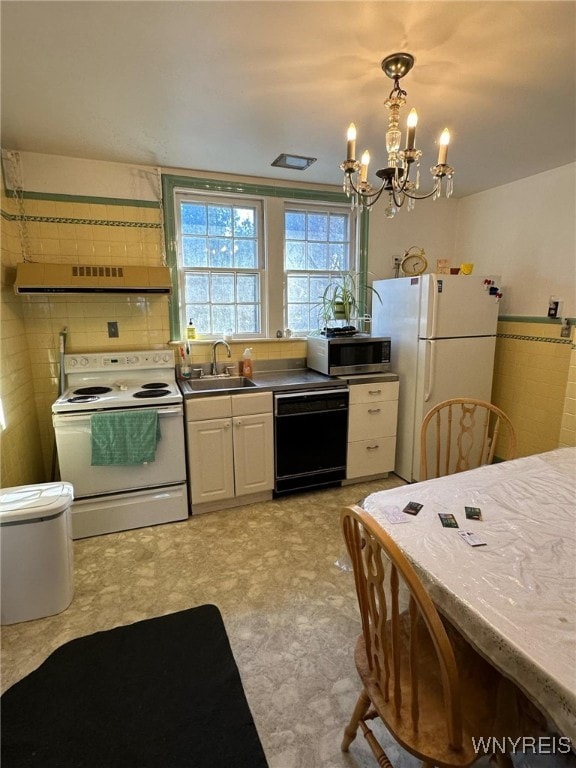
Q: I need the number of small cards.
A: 5